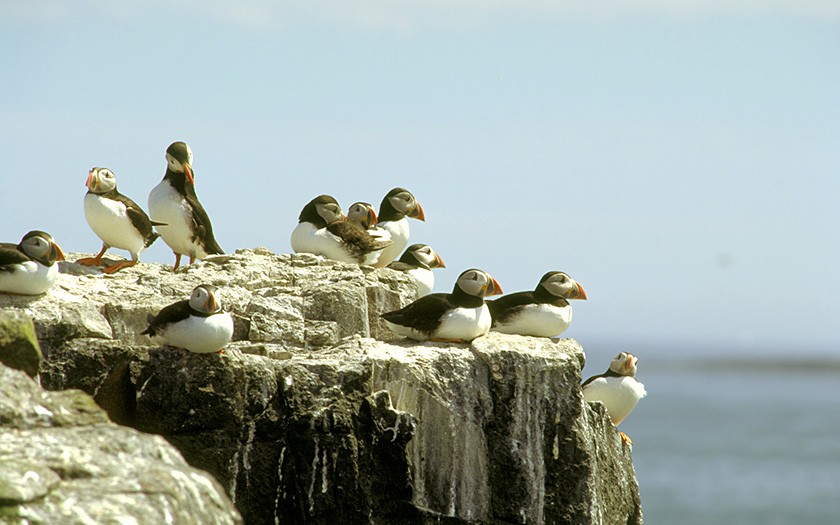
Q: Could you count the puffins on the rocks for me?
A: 11